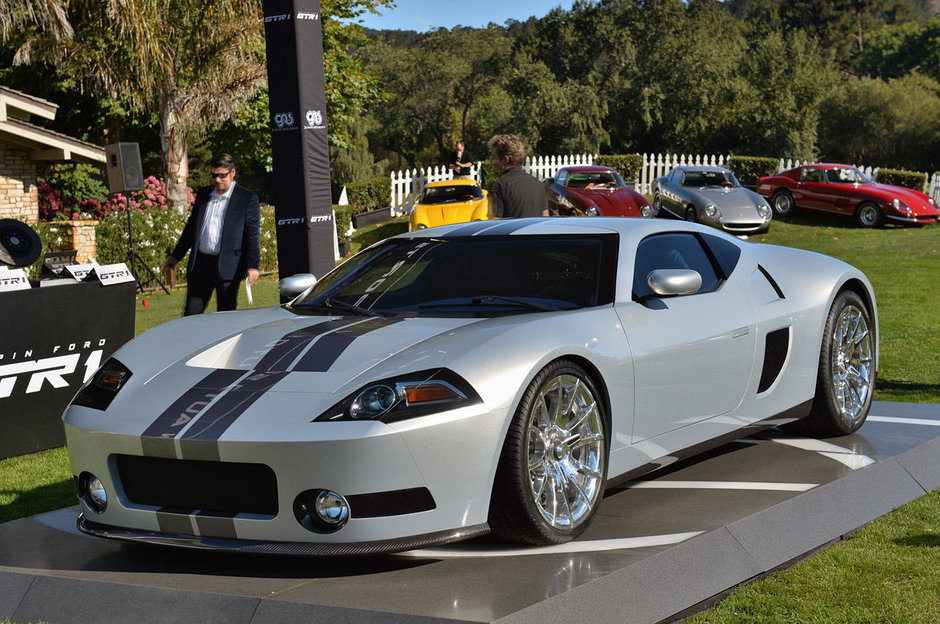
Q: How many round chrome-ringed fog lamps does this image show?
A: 2